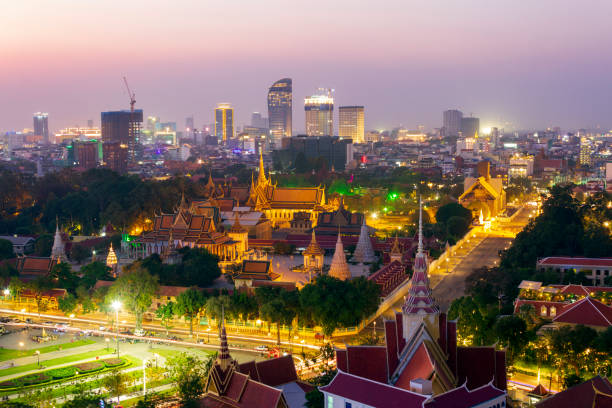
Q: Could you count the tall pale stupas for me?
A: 3